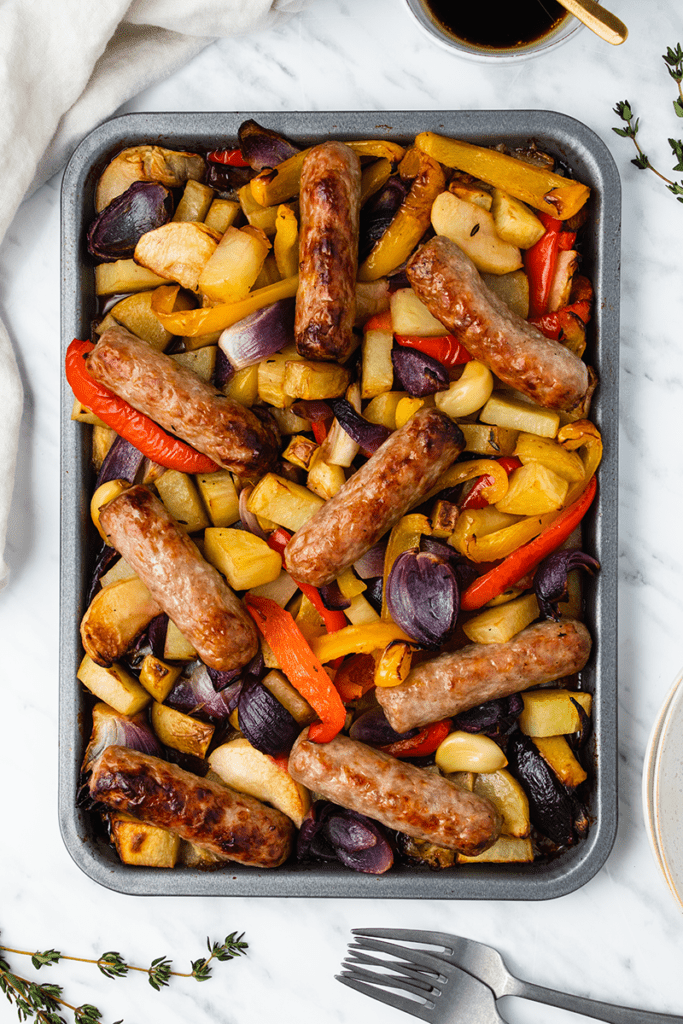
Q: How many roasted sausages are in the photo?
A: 8